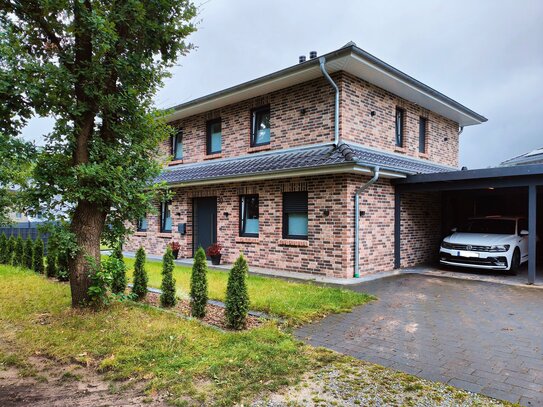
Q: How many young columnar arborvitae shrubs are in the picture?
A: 12